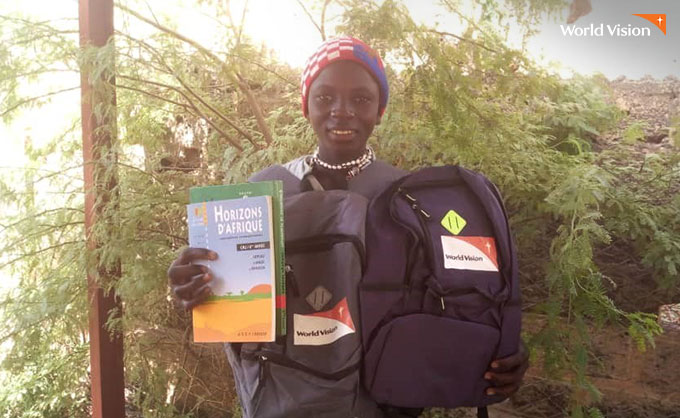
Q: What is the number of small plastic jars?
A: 0